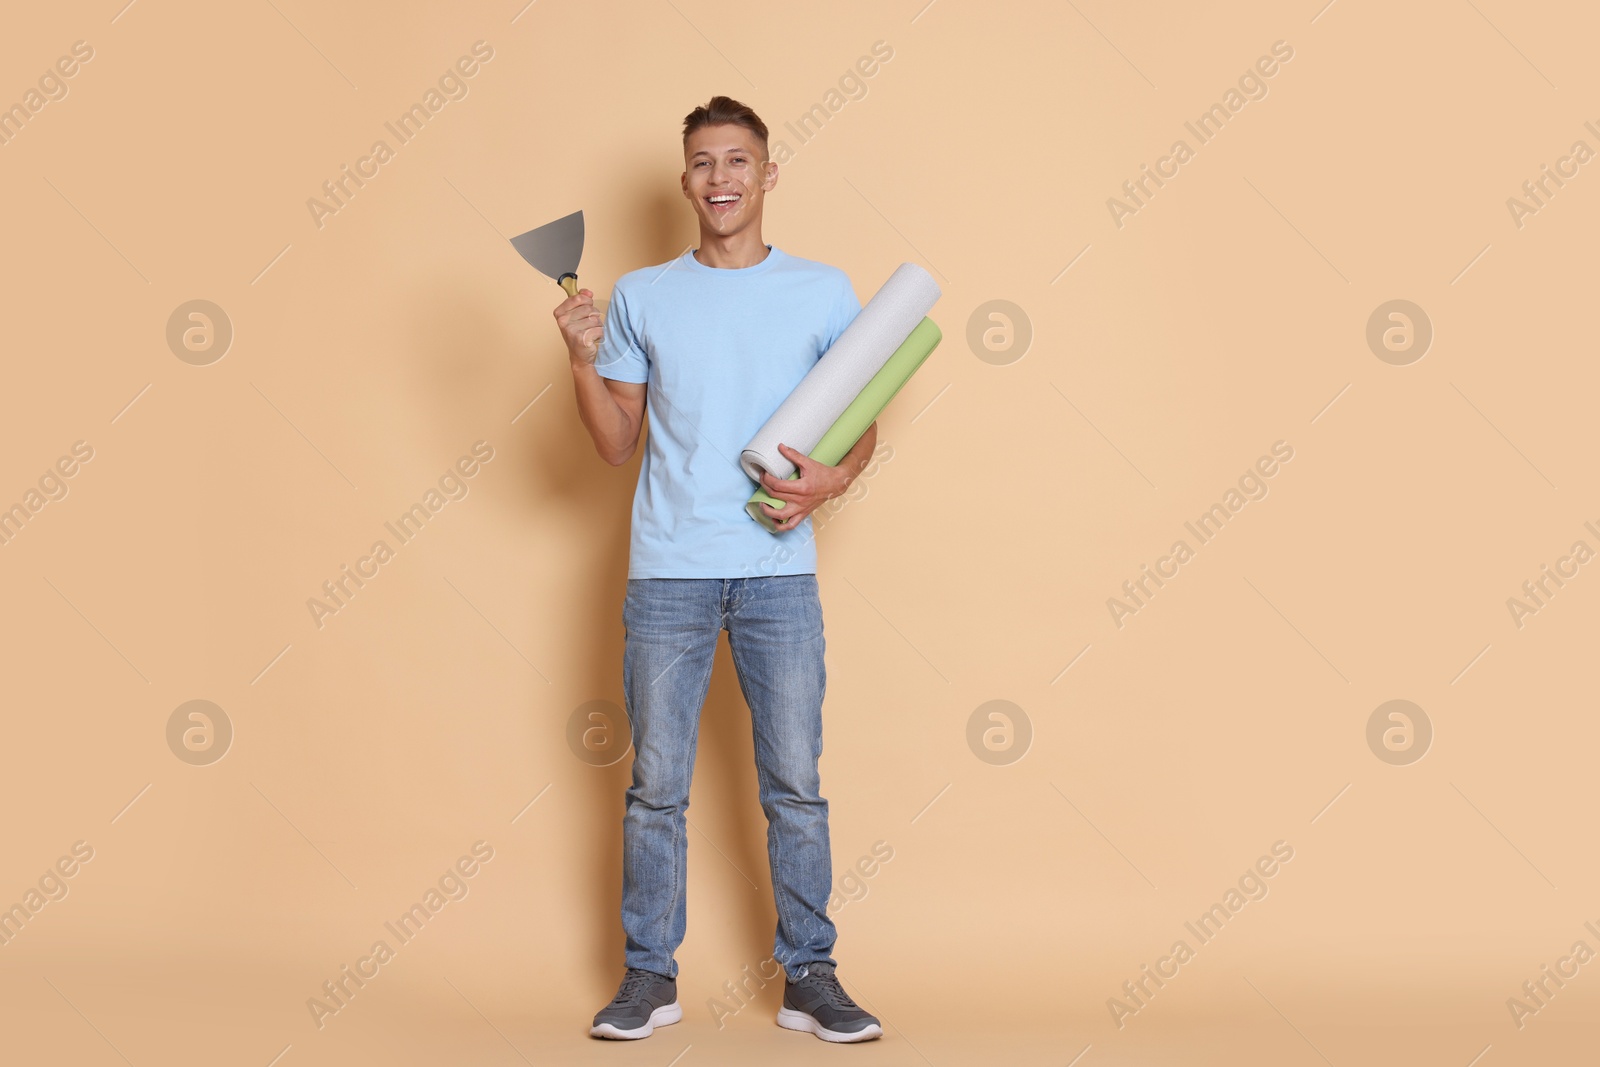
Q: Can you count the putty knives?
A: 1